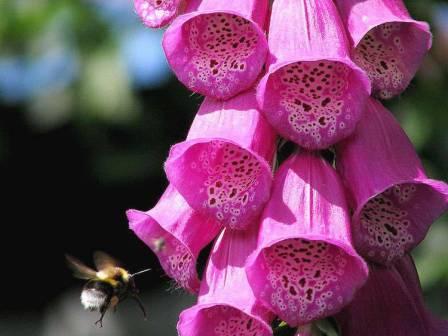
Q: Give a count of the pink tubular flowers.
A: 10